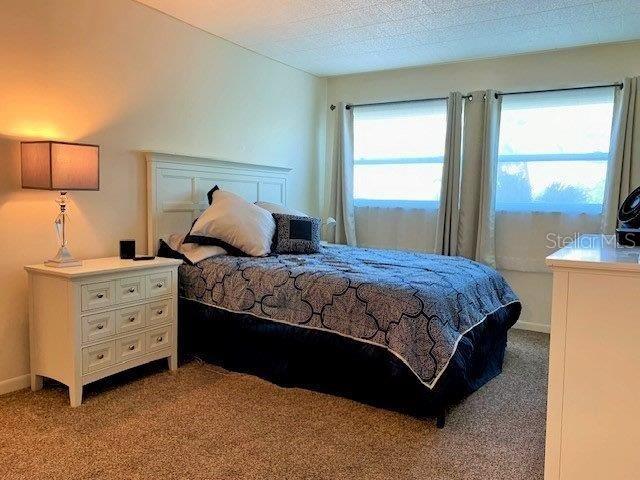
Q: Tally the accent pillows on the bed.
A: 1